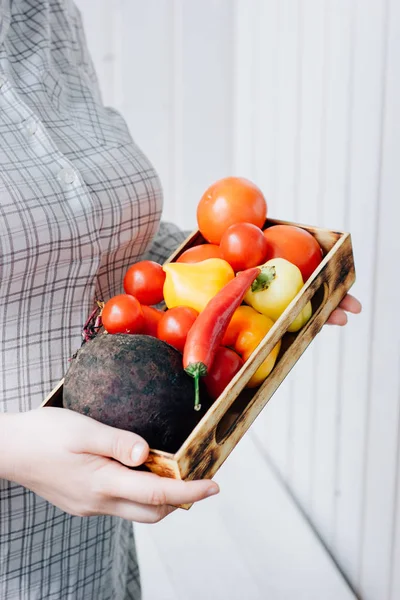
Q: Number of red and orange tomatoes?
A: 9